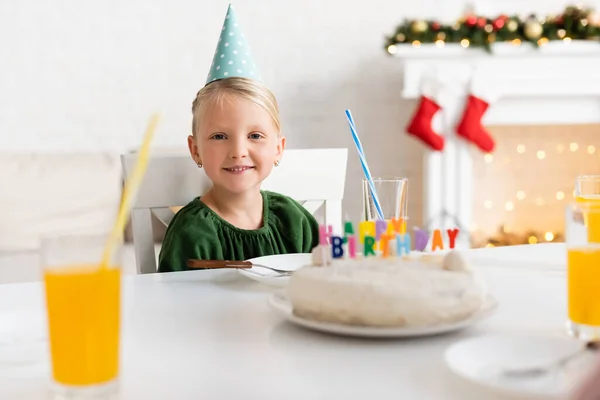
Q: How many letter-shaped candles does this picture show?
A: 13